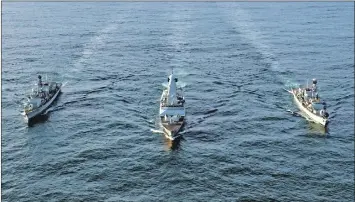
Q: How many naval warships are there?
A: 3